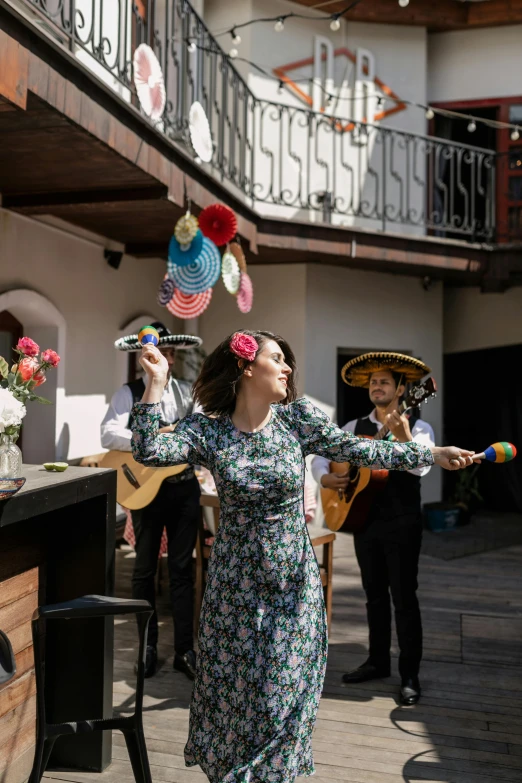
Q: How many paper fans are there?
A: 11